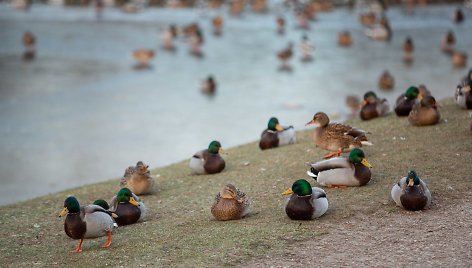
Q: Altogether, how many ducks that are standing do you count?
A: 2